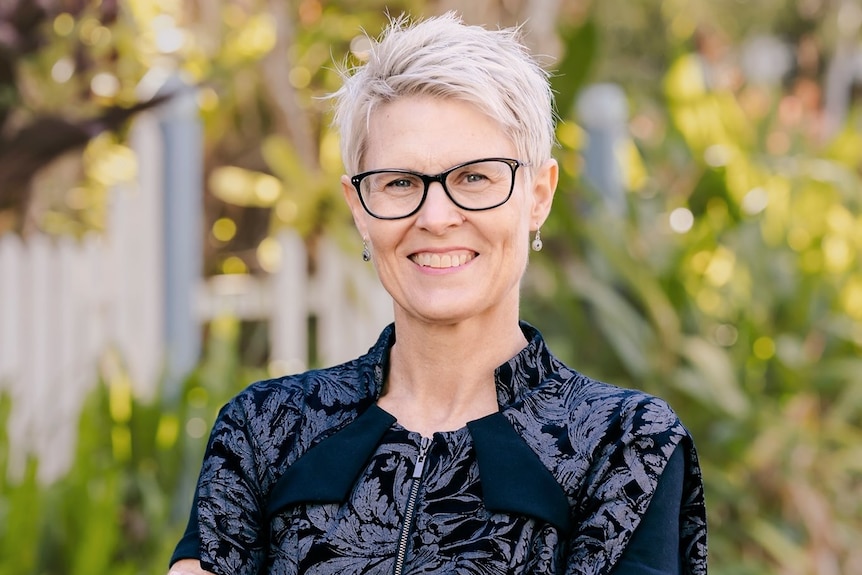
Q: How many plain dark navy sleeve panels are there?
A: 2